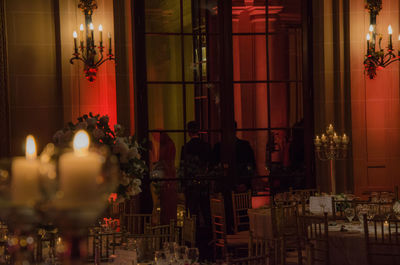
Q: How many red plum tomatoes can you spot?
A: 0